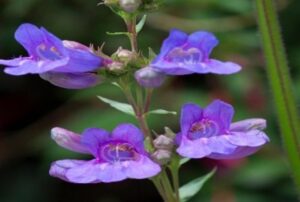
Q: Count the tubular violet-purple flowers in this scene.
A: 4